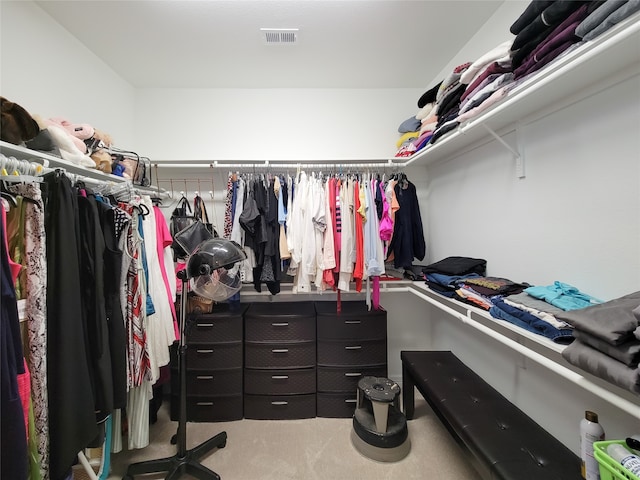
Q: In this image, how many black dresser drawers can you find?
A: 12